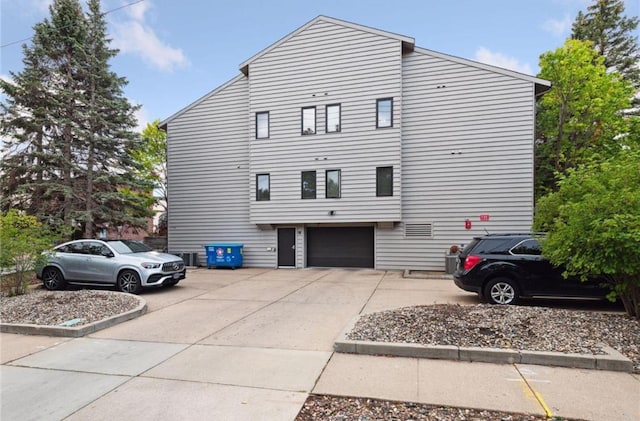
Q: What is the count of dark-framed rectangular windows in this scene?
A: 8